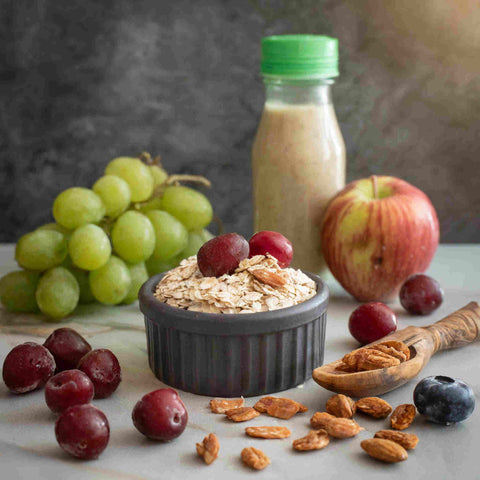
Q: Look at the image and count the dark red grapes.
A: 10